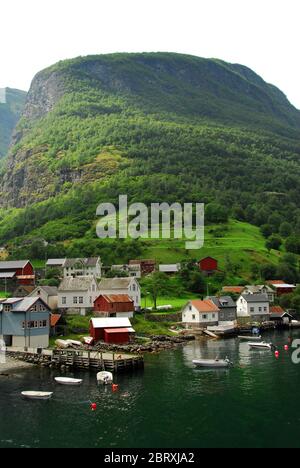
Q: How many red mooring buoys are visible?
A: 4